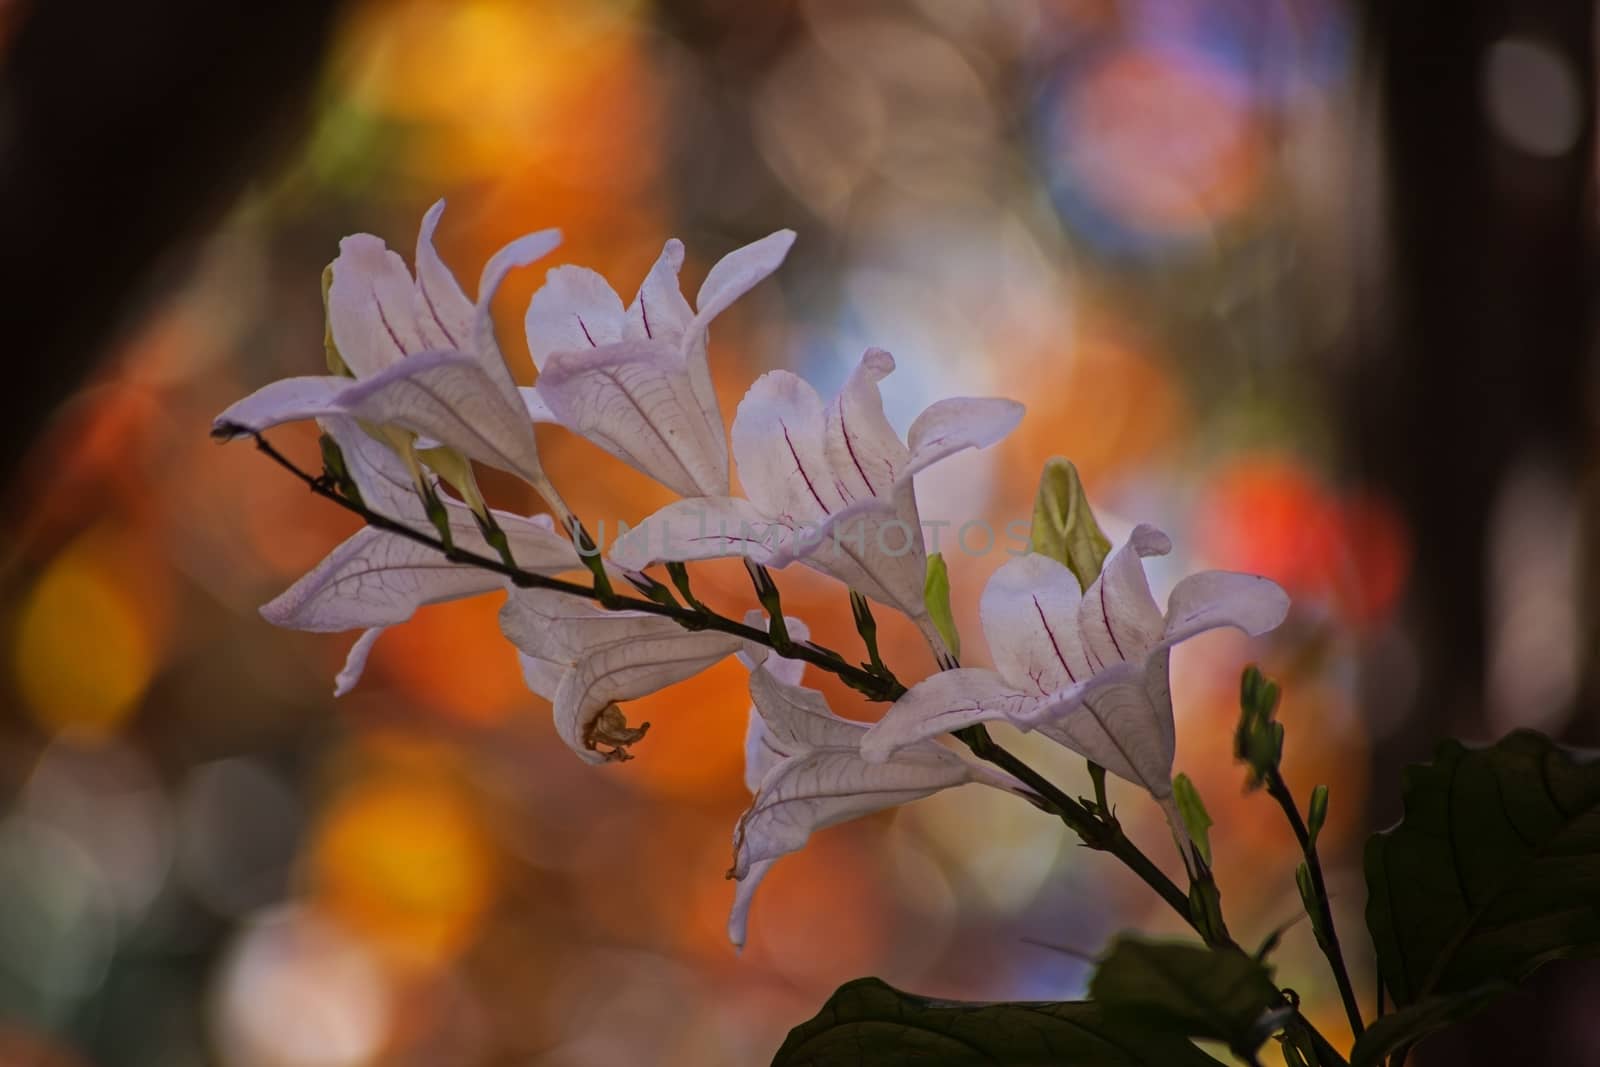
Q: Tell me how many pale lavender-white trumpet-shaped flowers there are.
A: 7